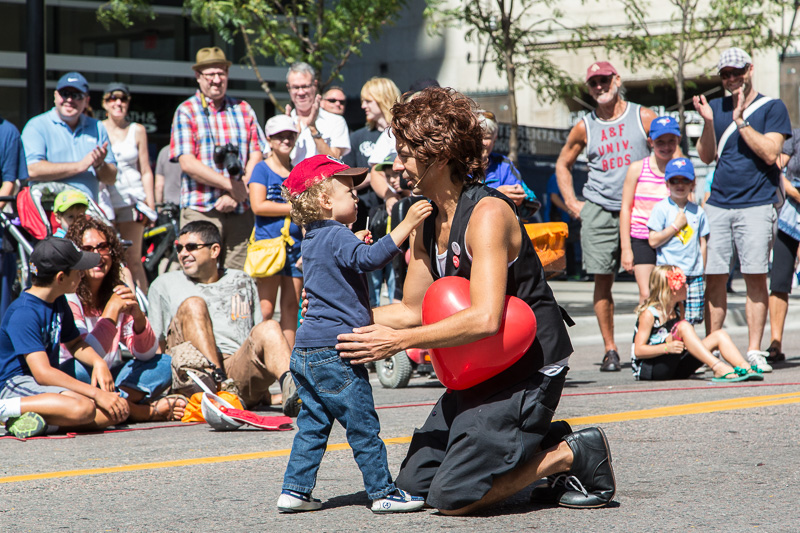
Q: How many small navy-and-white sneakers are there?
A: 2